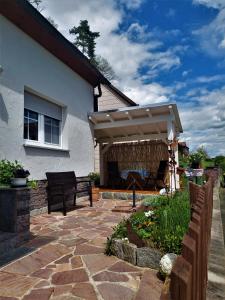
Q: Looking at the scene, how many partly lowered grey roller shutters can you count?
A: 1